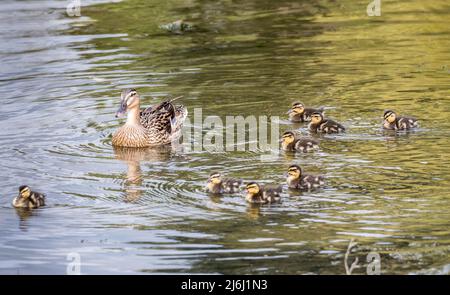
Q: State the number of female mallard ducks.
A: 1